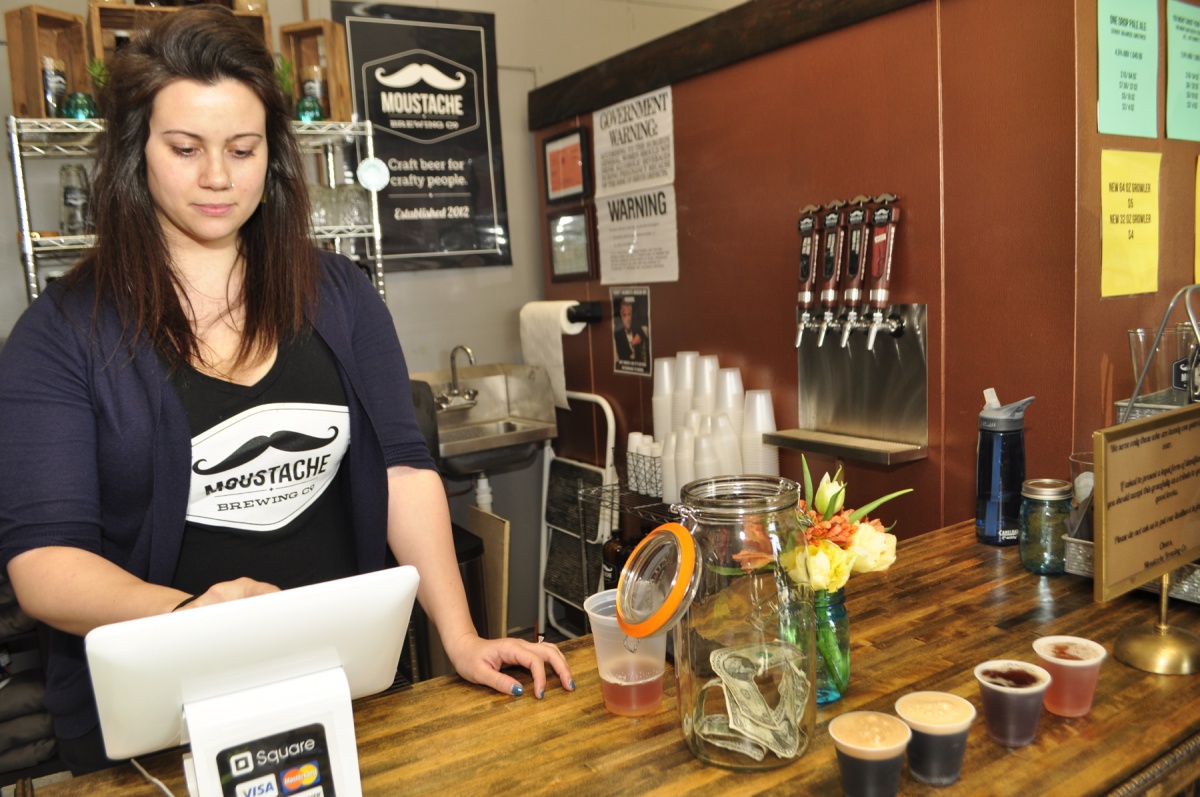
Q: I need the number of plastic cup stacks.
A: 11